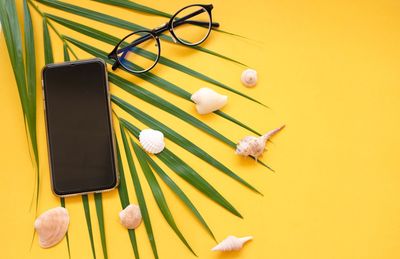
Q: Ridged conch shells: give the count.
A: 2